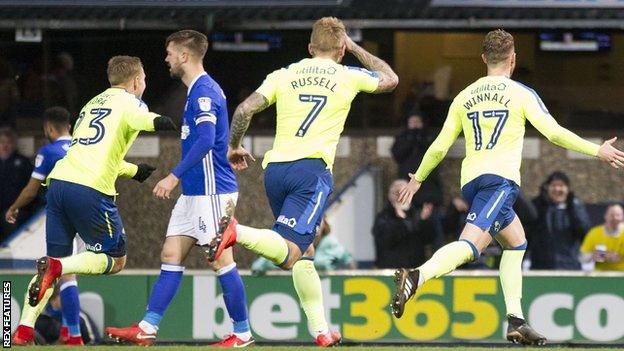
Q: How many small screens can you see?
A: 2